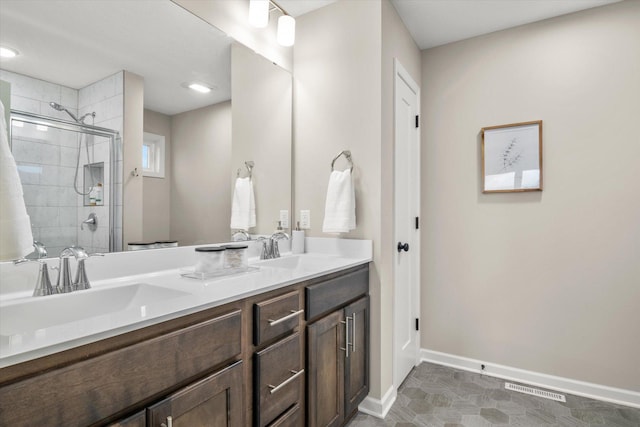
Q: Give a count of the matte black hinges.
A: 3